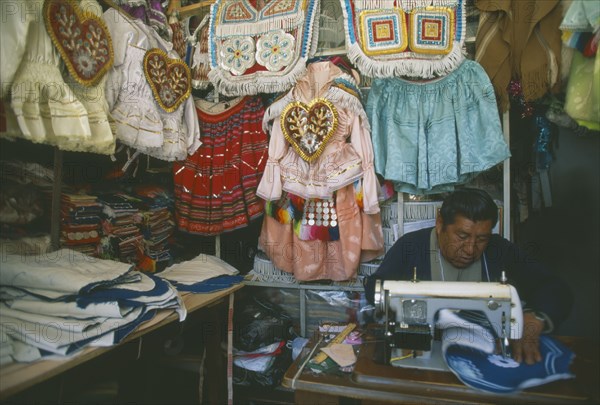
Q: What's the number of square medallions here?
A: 2